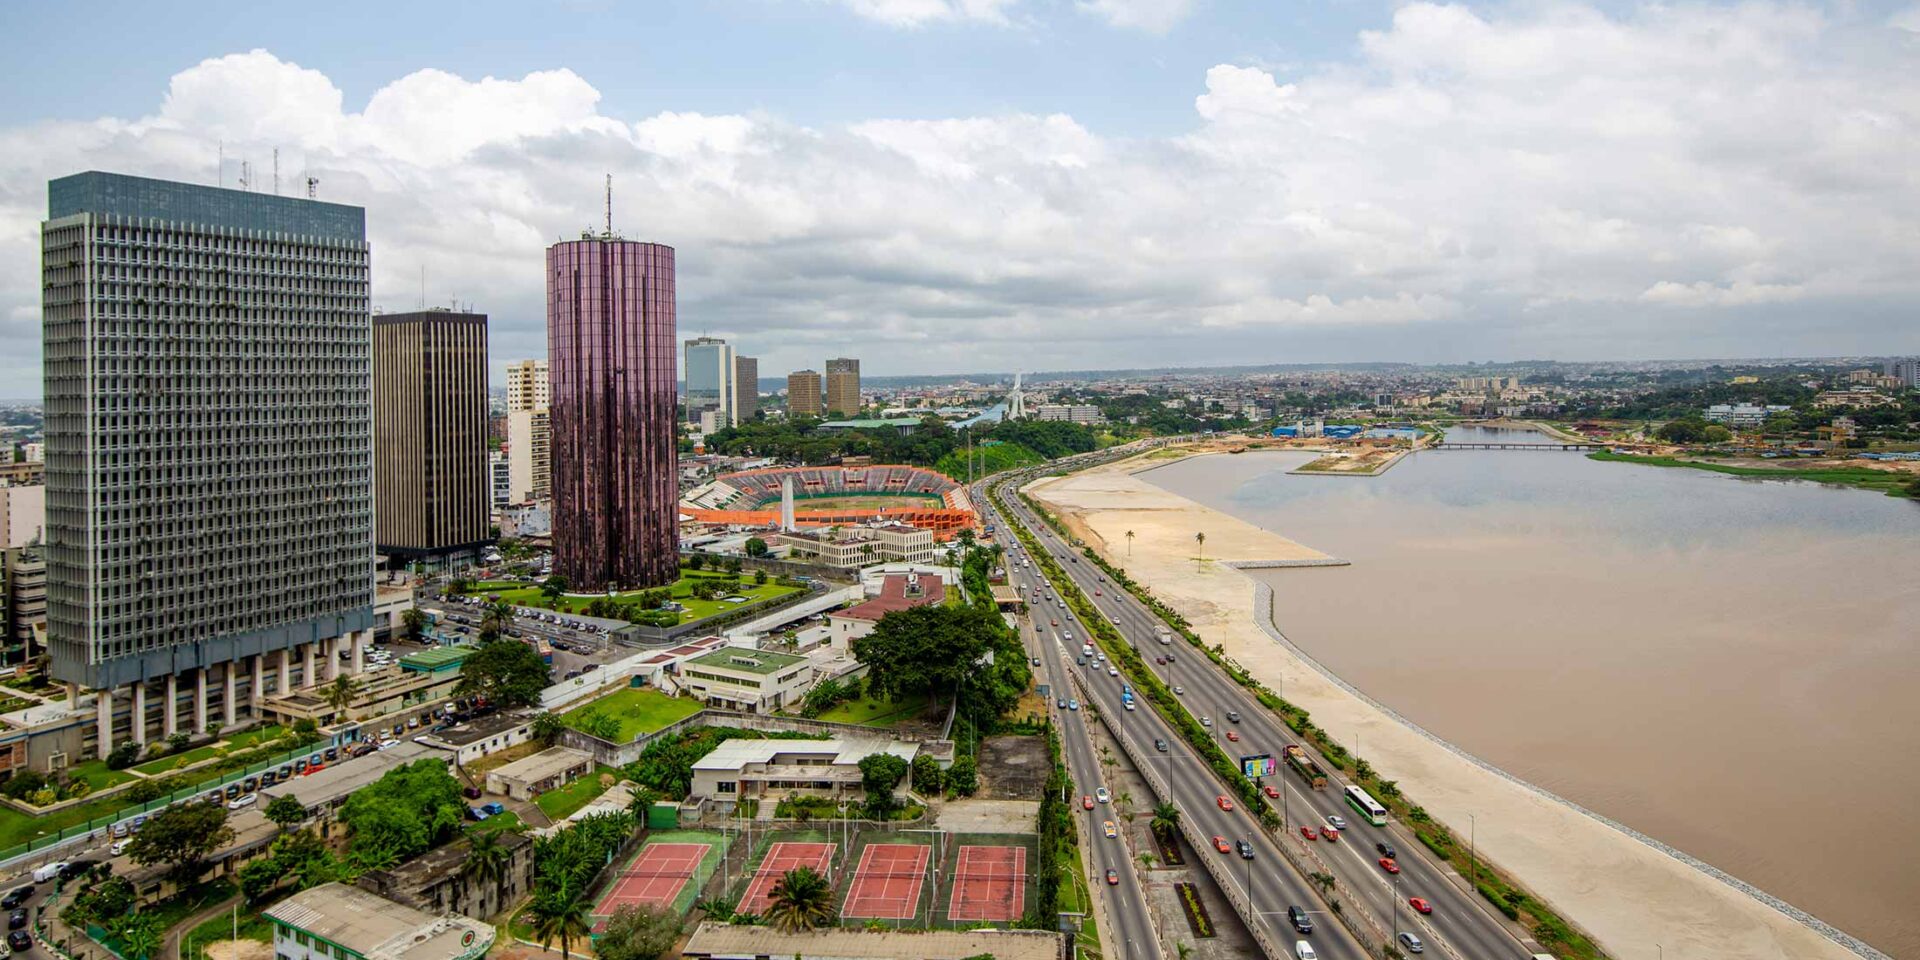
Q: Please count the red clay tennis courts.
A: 4